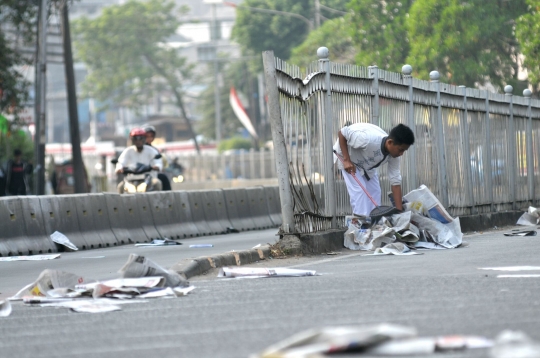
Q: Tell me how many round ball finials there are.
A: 5